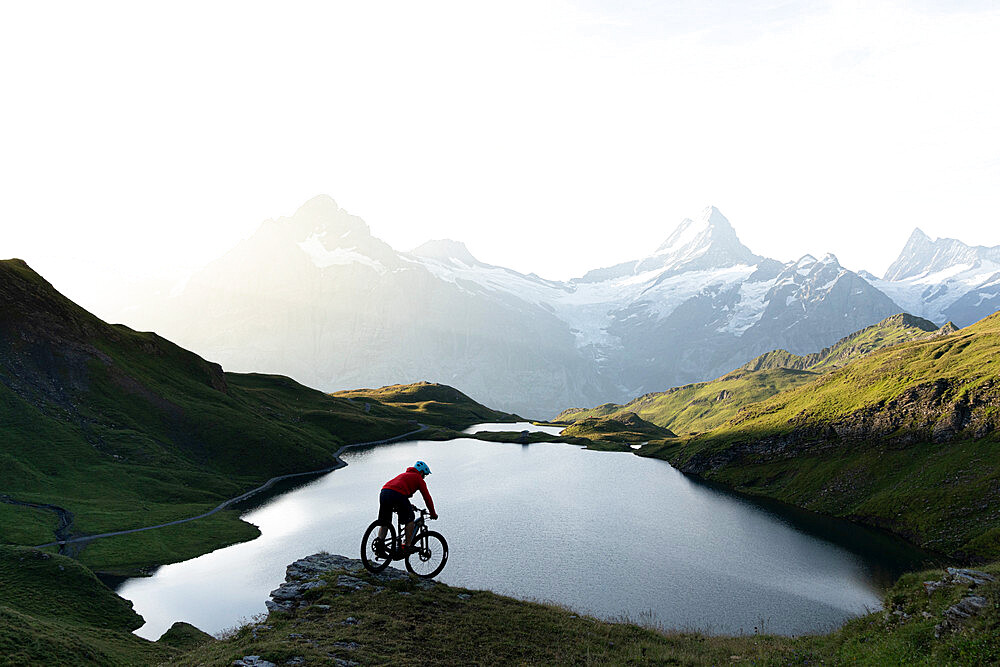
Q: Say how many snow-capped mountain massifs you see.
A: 3